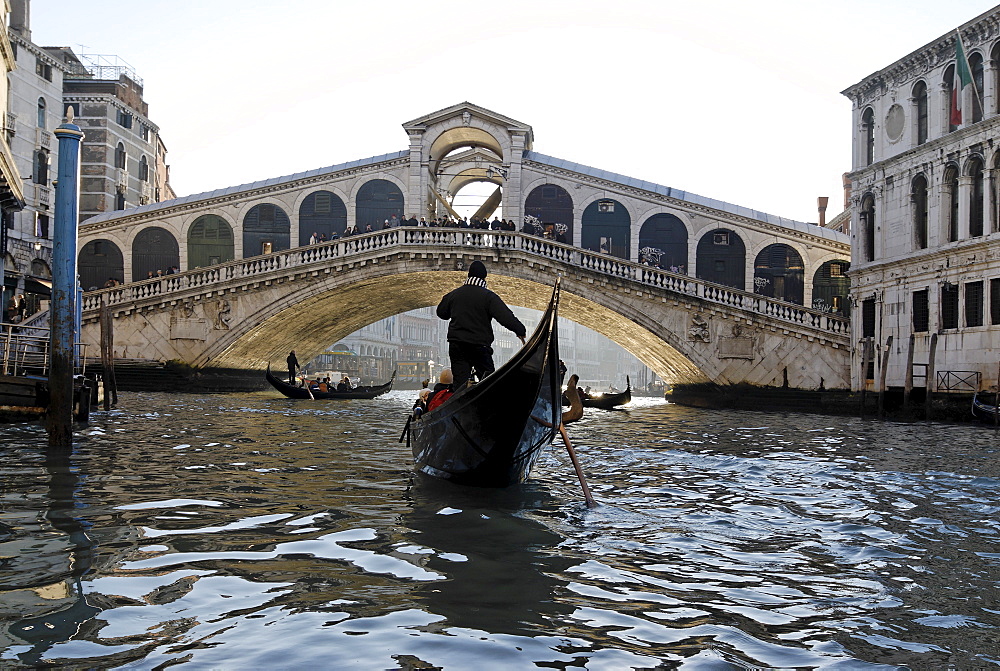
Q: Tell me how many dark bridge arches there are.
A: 12